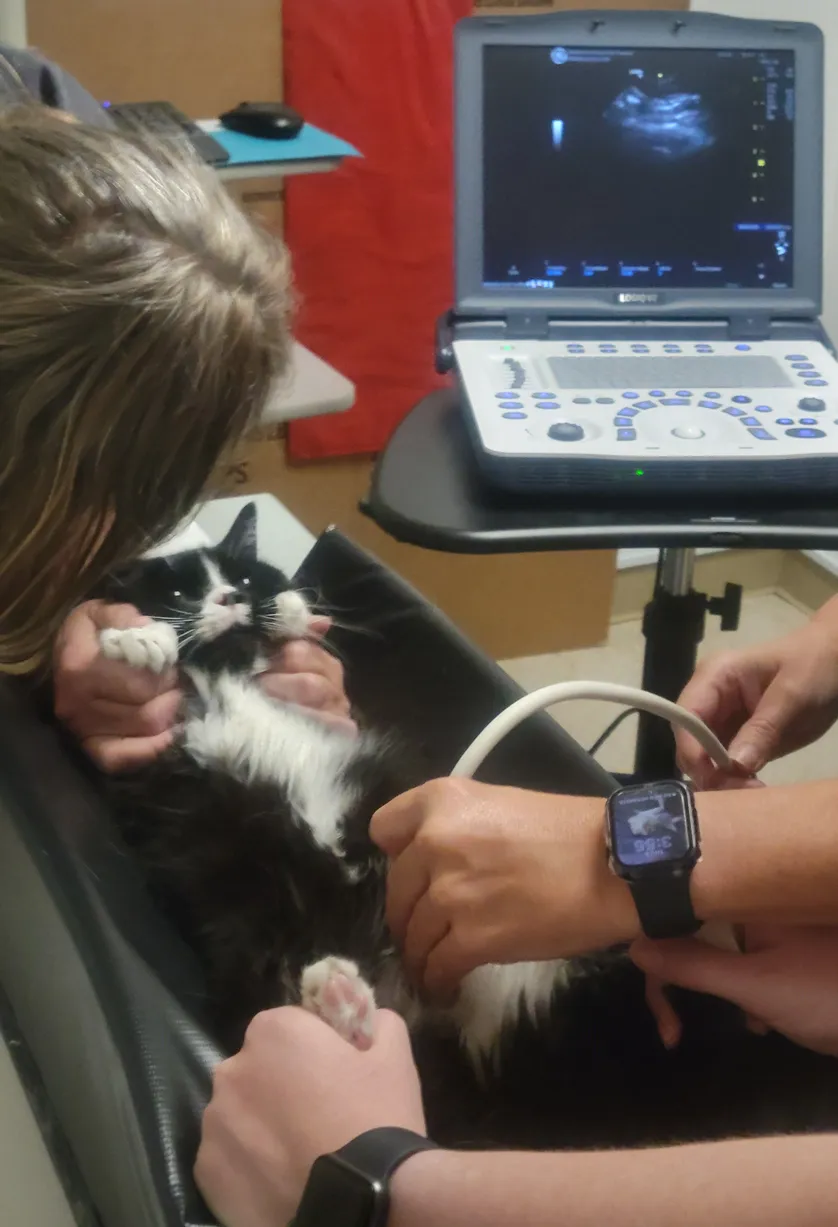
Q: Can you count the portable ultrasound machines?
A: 1